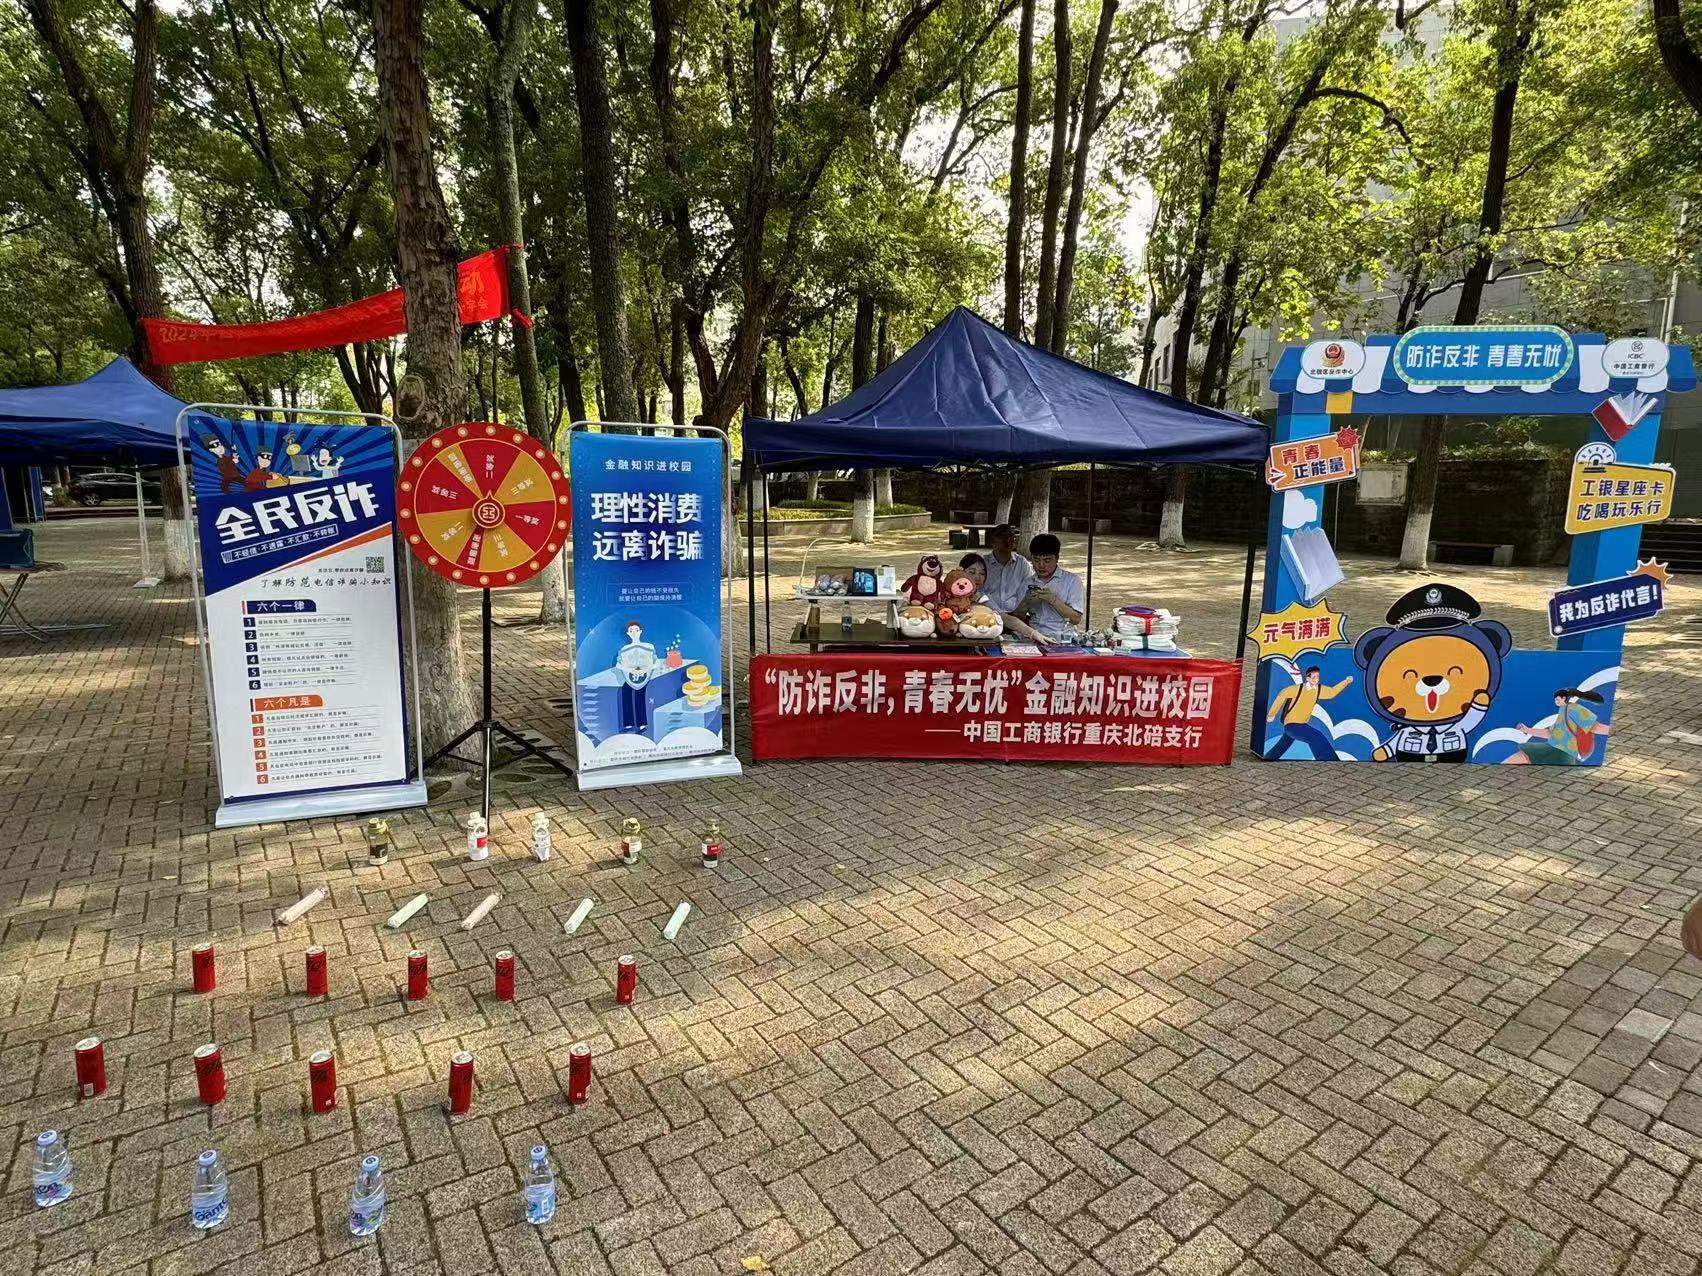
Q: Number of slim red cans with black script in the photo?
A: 10